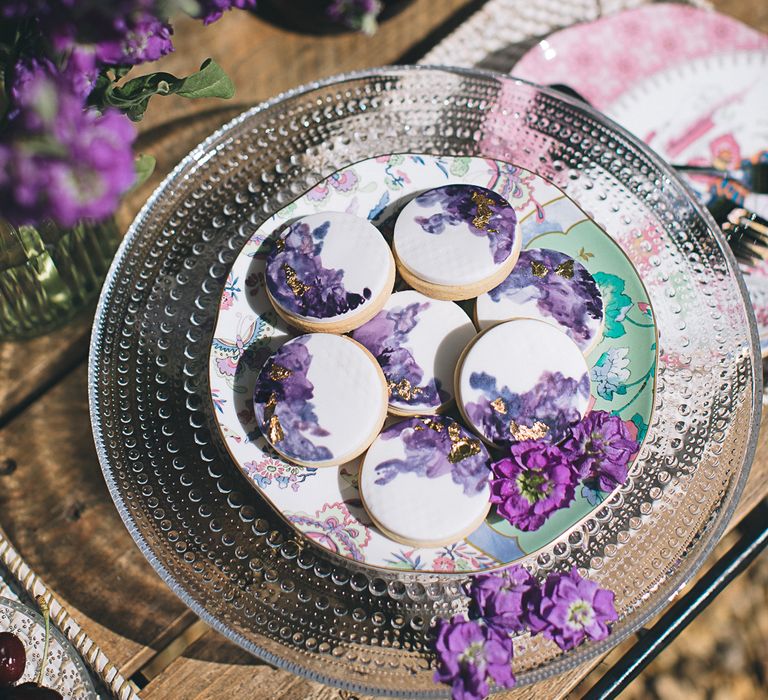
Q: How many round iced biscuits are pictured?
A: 7